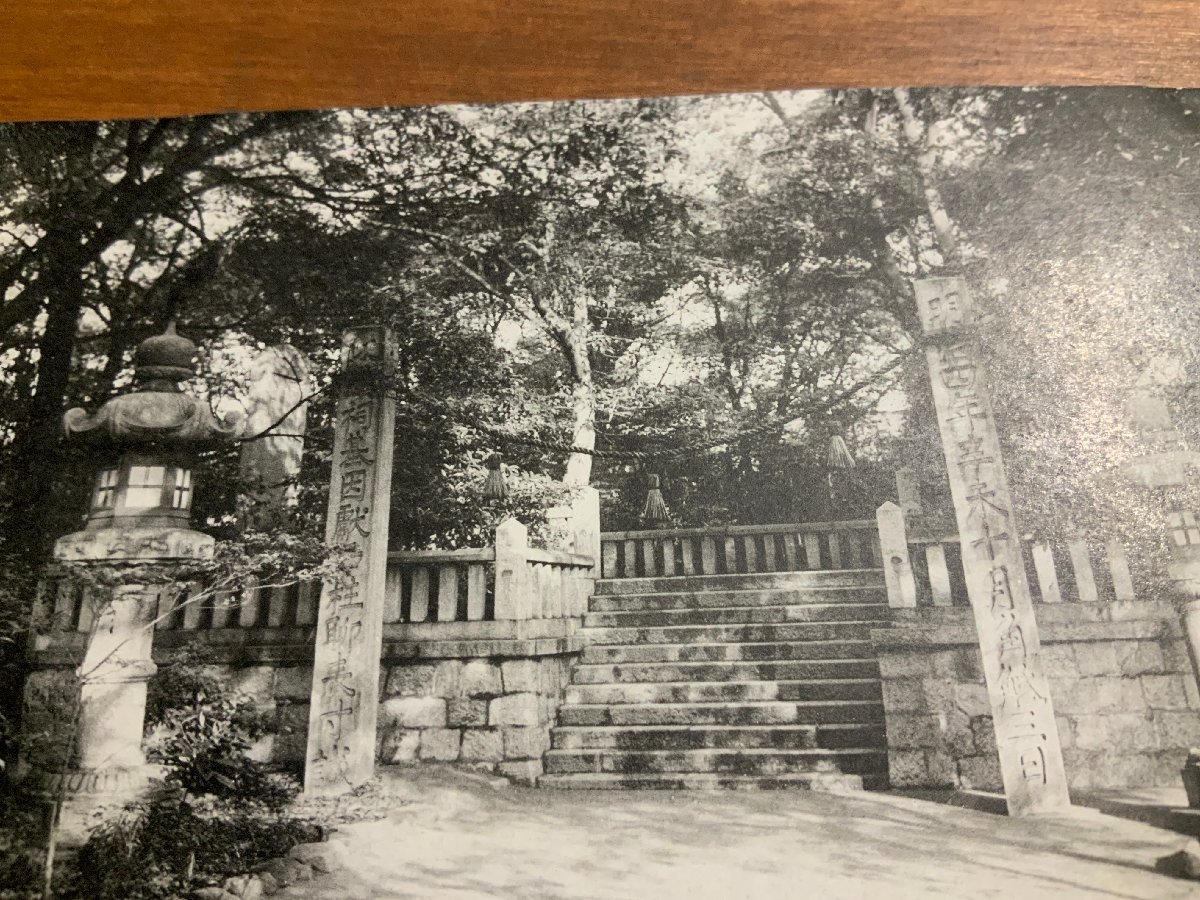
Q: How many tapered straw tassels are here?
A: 3